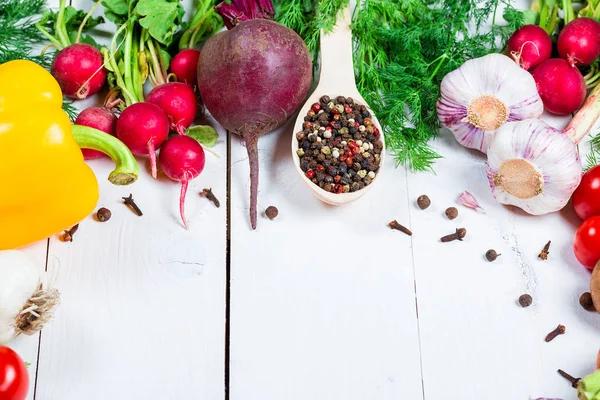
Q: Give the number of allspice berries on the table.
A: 7